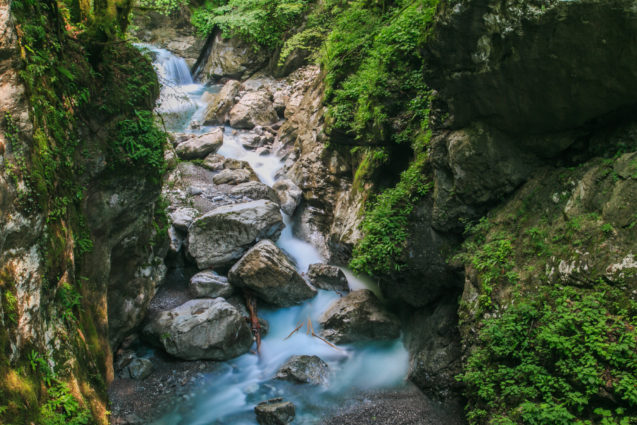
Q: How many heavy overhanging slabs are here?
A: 1